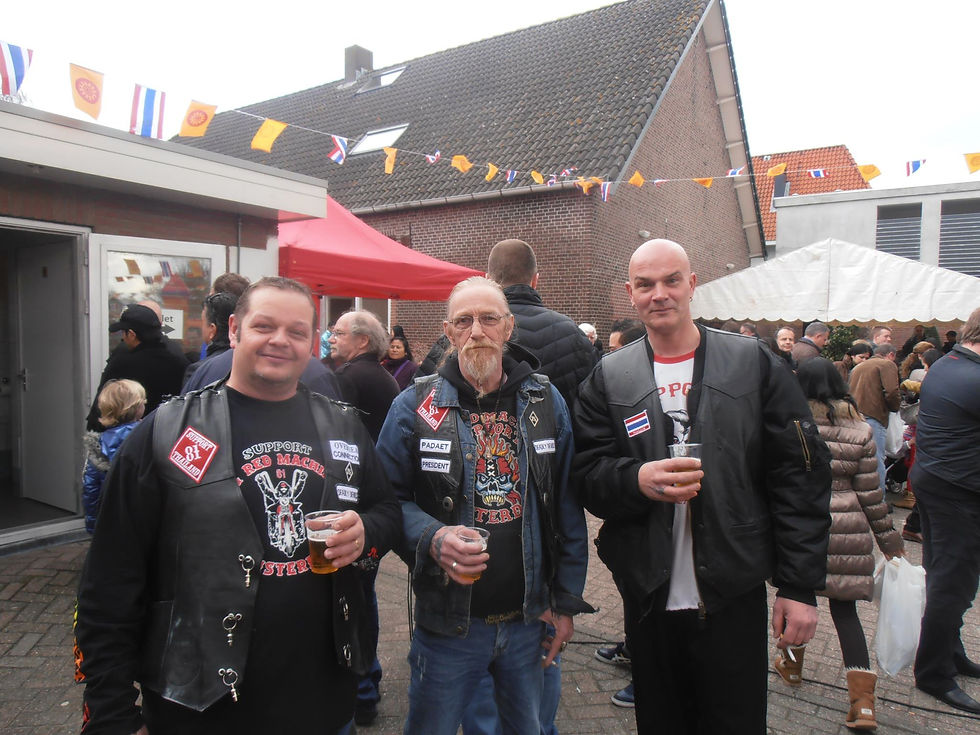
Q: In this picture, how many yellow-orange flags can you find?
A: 14